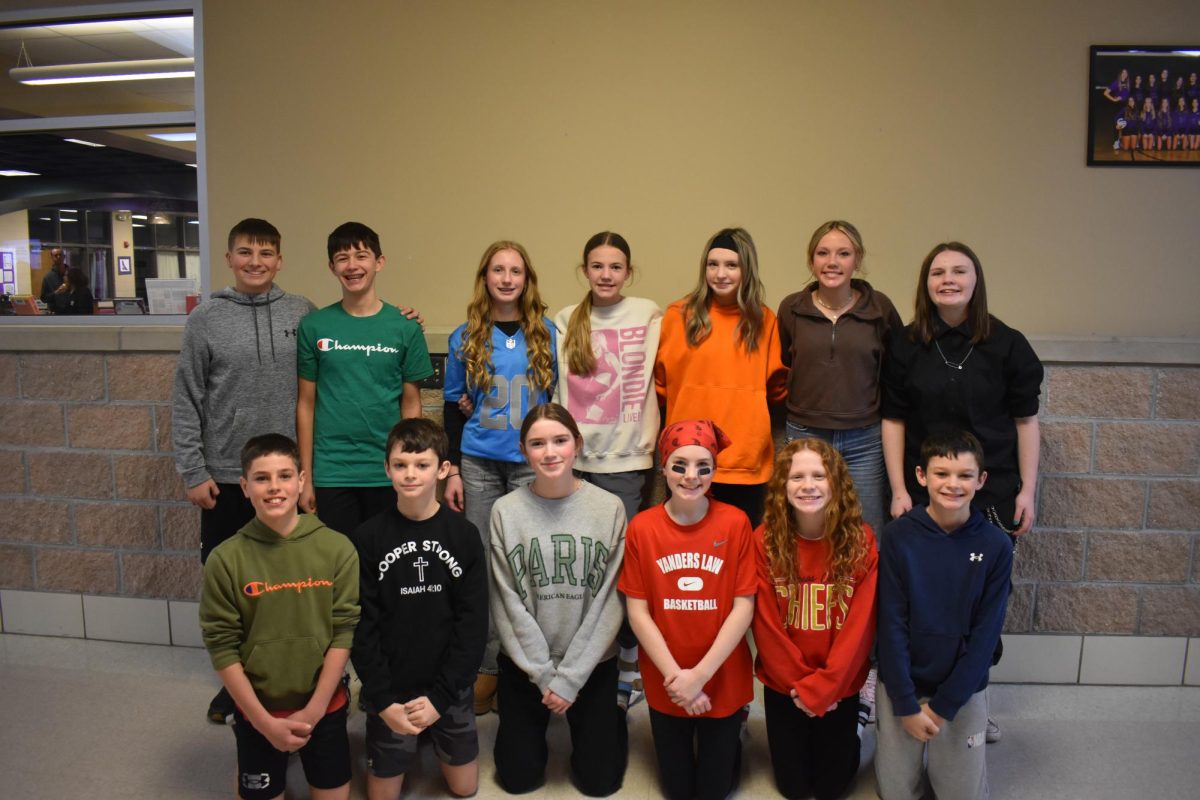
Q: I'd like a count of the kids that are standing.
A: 7